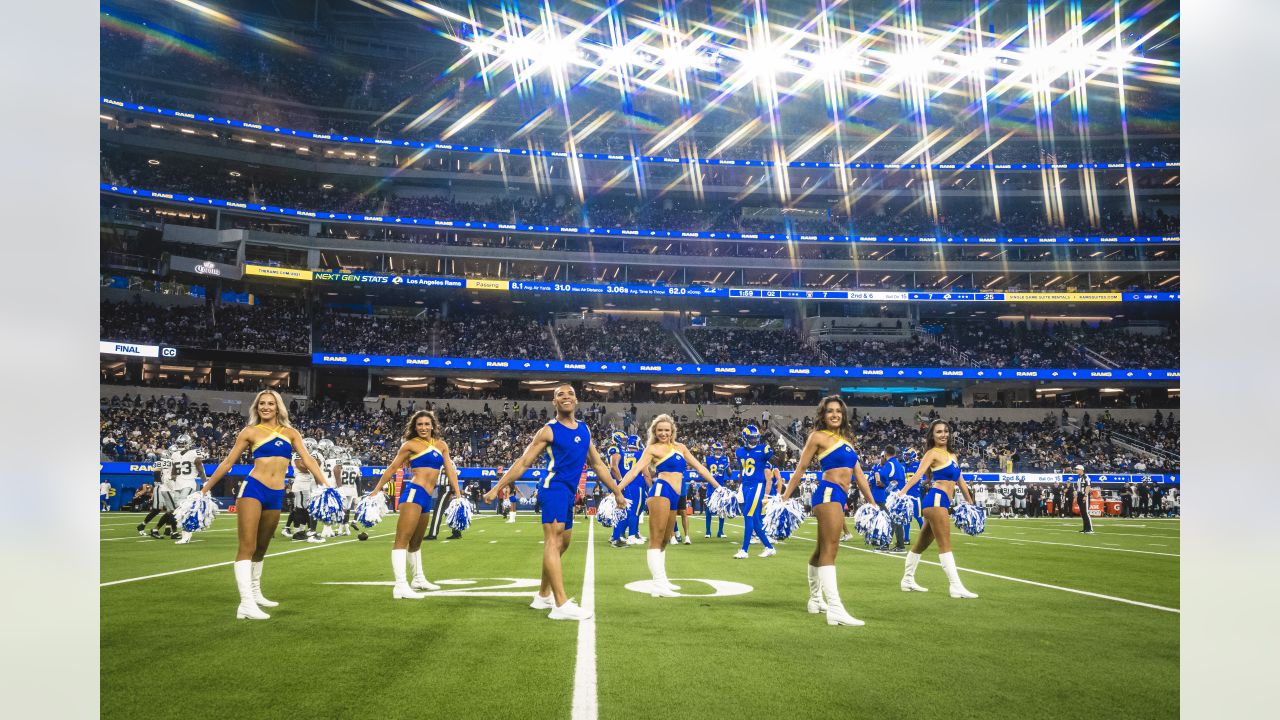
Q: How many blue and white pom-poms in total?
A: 10